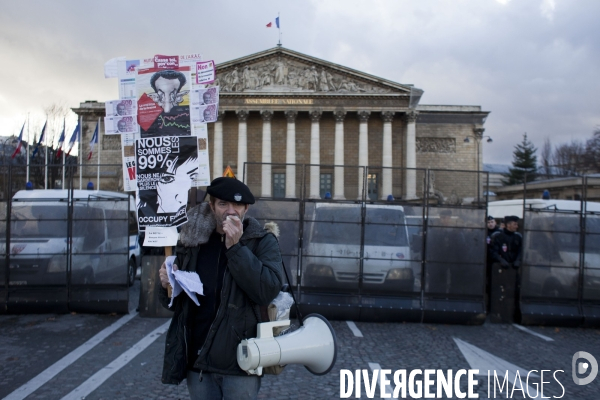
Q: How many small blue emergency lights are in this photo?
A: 5